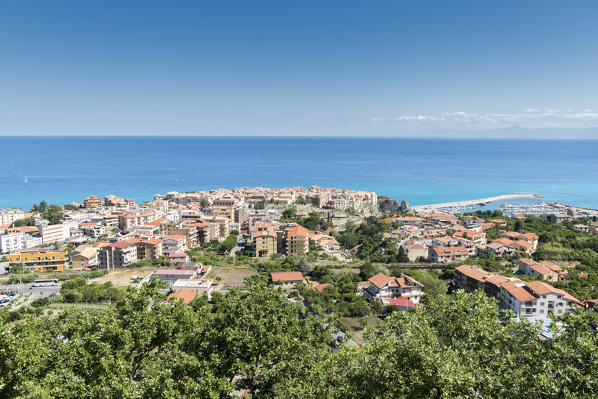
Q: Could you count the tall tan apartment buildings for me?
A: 2